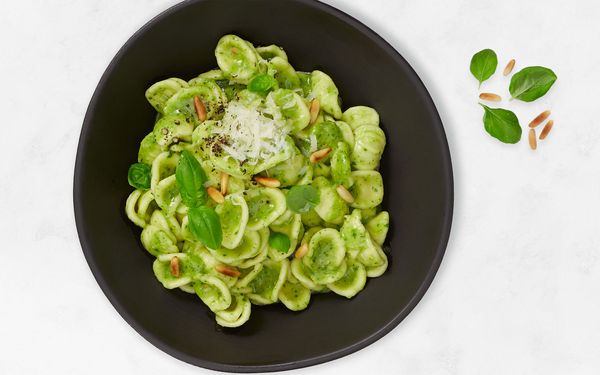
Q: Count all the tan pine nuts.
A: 15